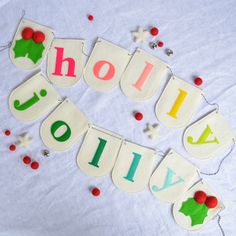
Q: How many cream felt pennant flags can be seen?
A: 12